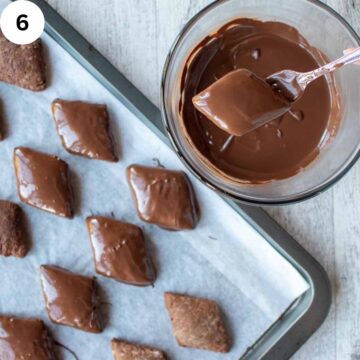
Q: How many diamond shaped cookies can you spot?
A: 12